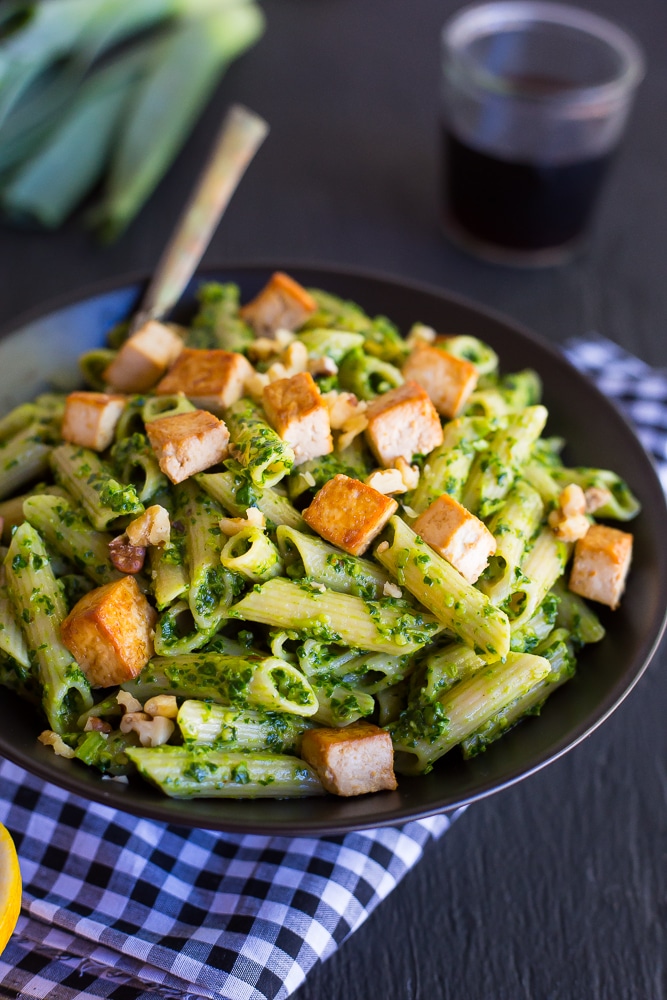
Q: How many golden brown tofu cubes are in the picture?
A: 13